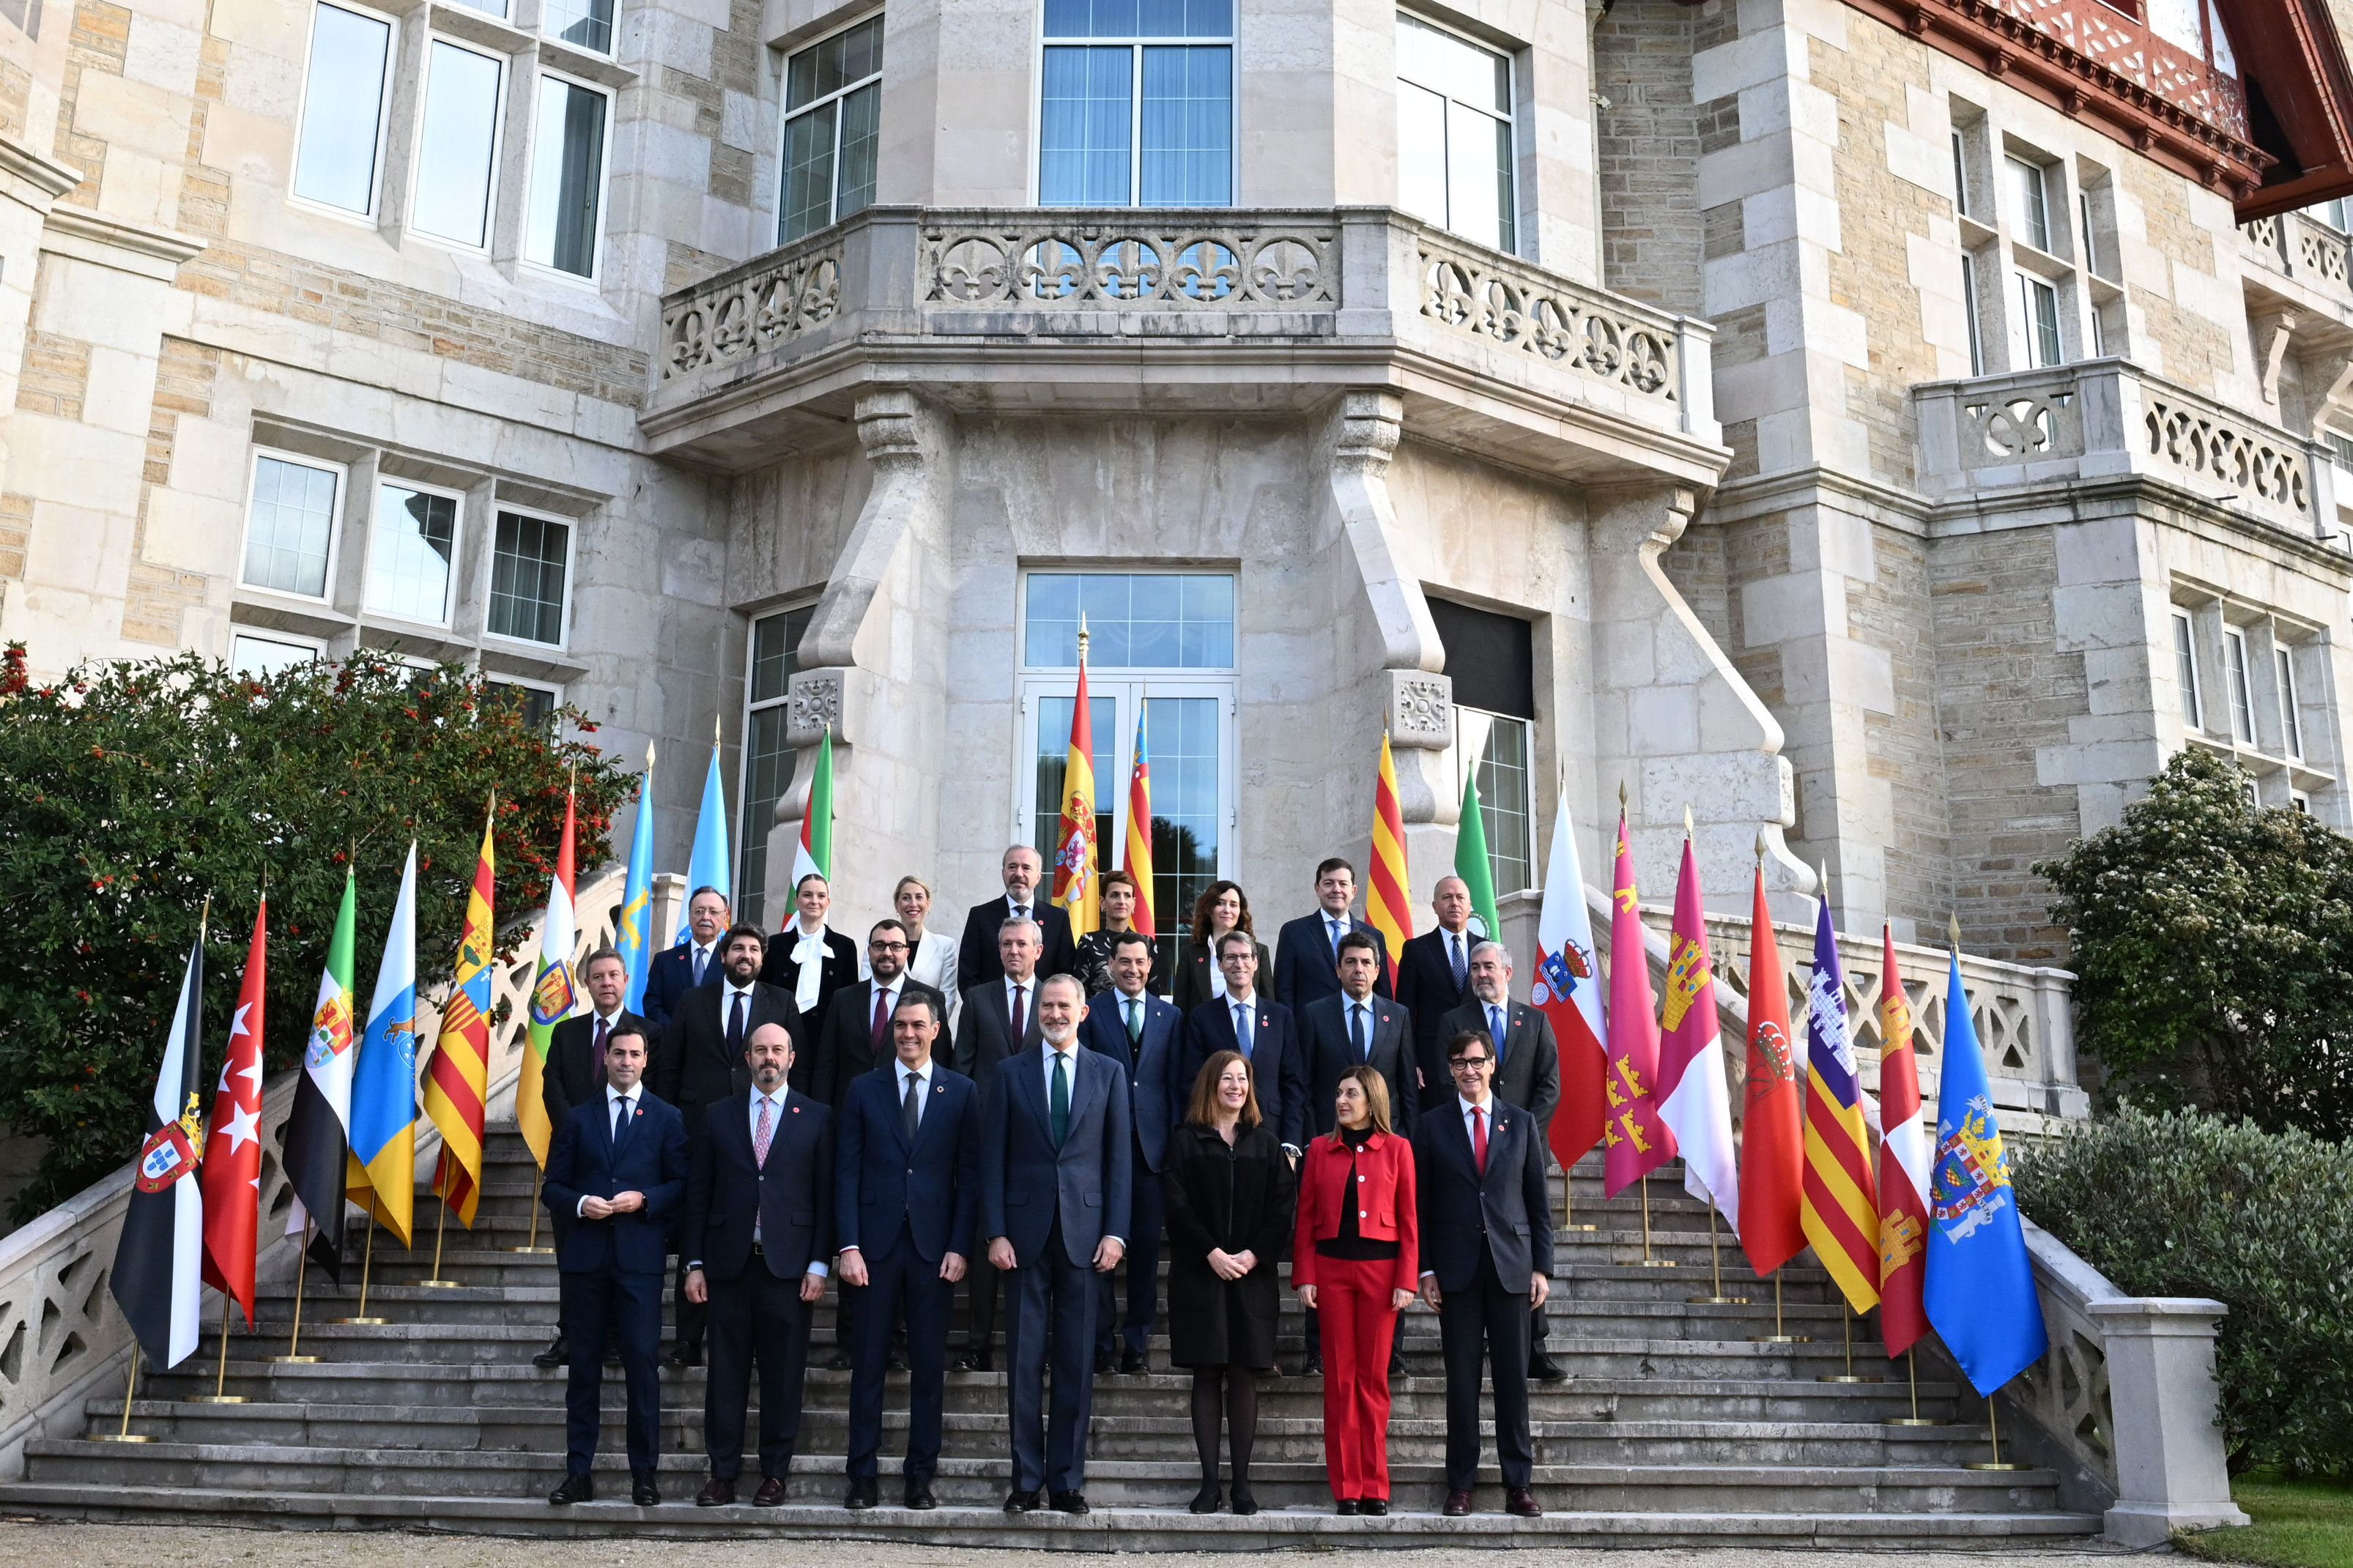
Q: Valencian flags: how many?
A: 1